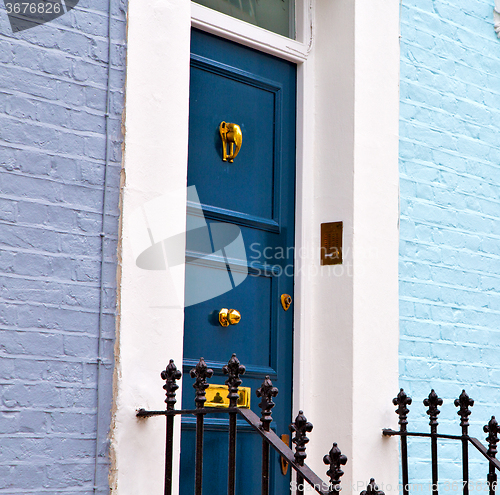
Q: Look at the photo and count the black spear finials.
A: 11